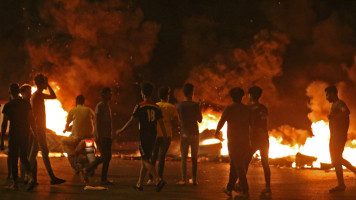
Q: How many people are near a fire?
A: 11